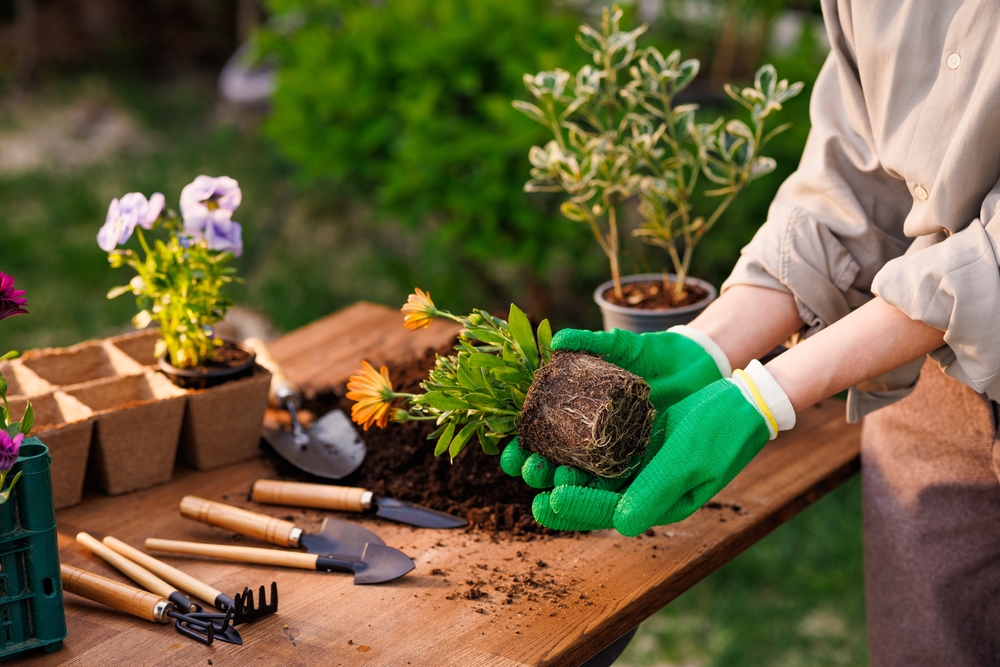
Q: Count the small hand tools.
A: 7